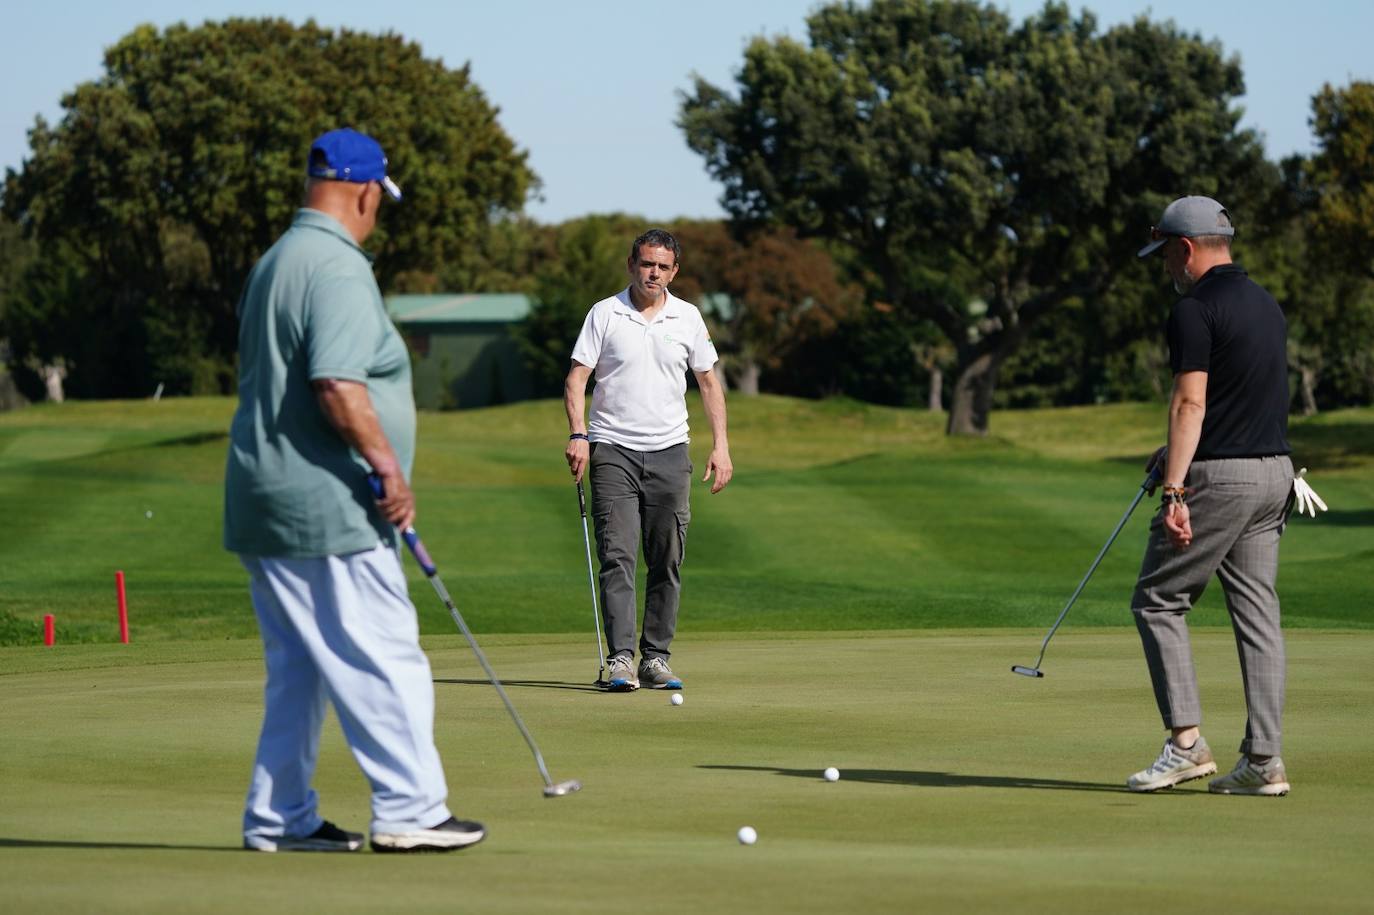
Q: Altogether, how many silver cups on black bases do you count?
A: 0